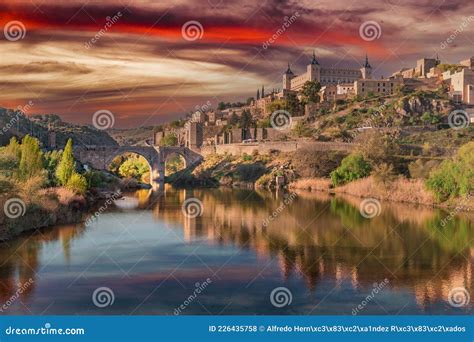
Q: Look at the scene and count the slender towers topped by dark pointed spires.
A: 3